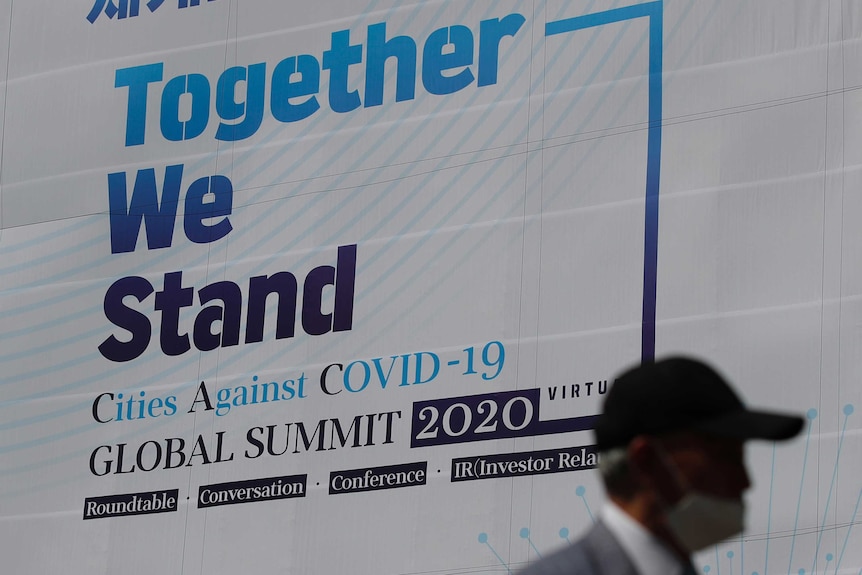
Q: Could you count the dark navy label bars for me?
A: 4